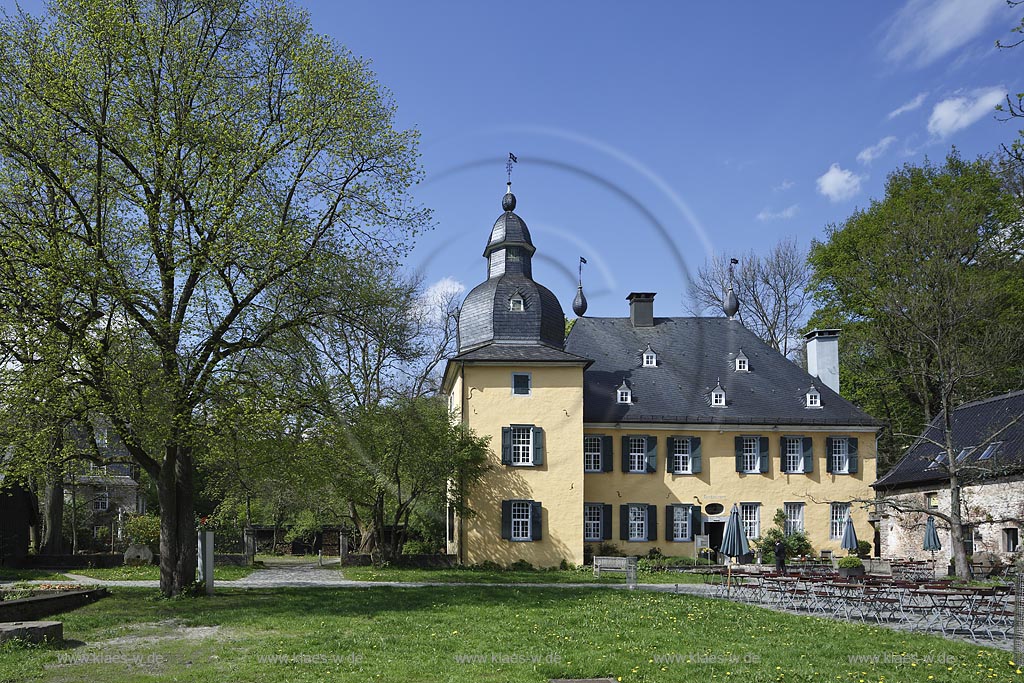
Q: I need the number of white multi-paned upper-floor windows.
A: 7